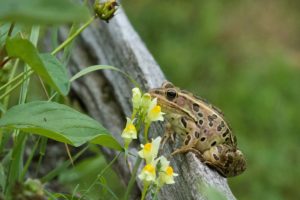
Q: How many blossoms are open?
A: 5